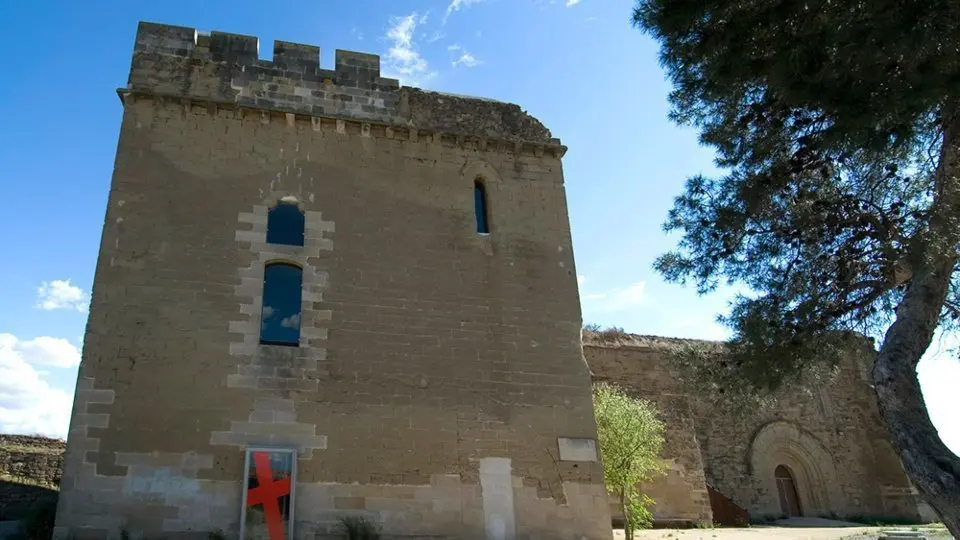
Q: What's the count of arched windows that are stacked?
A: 2